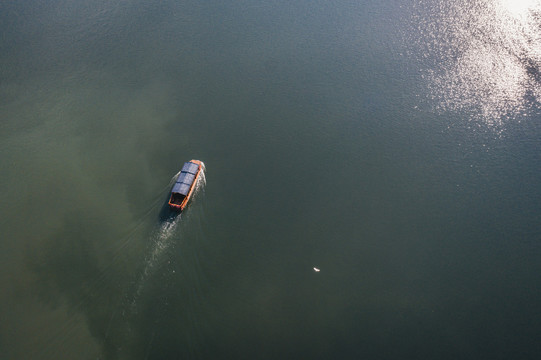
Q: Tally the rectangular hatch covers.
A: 3